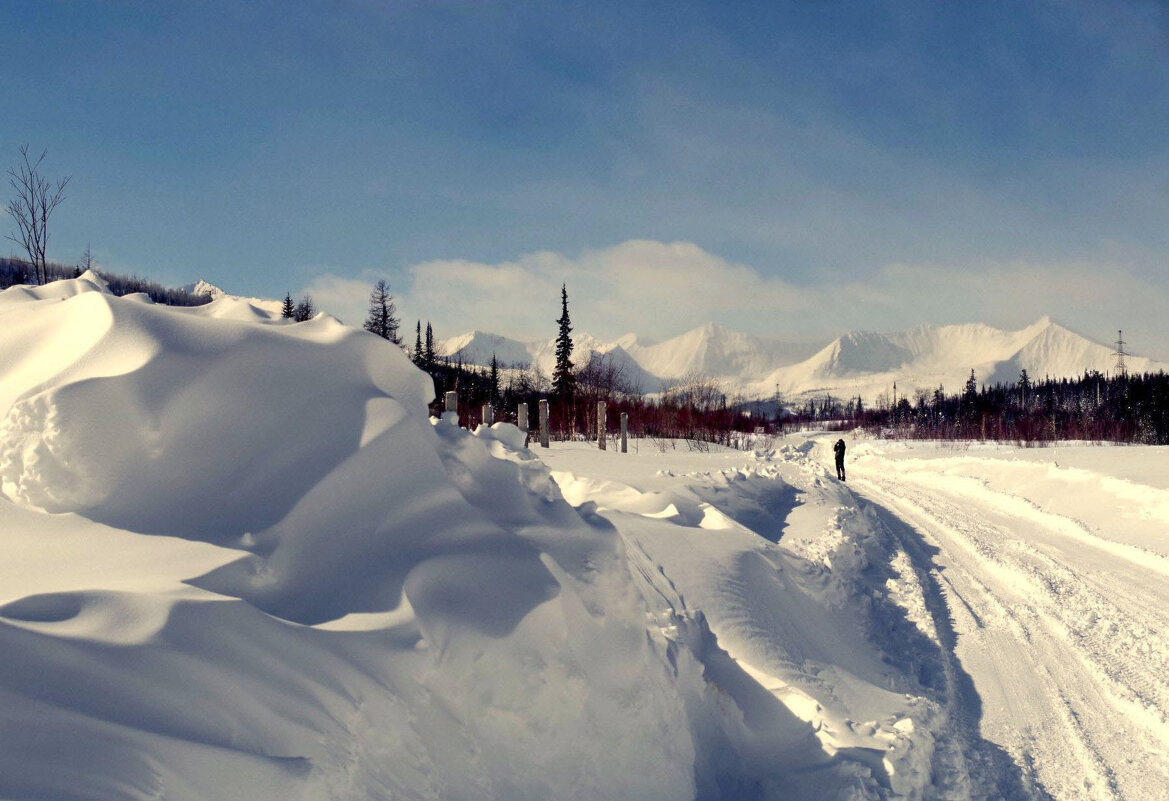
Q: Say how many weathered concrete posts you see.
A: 6